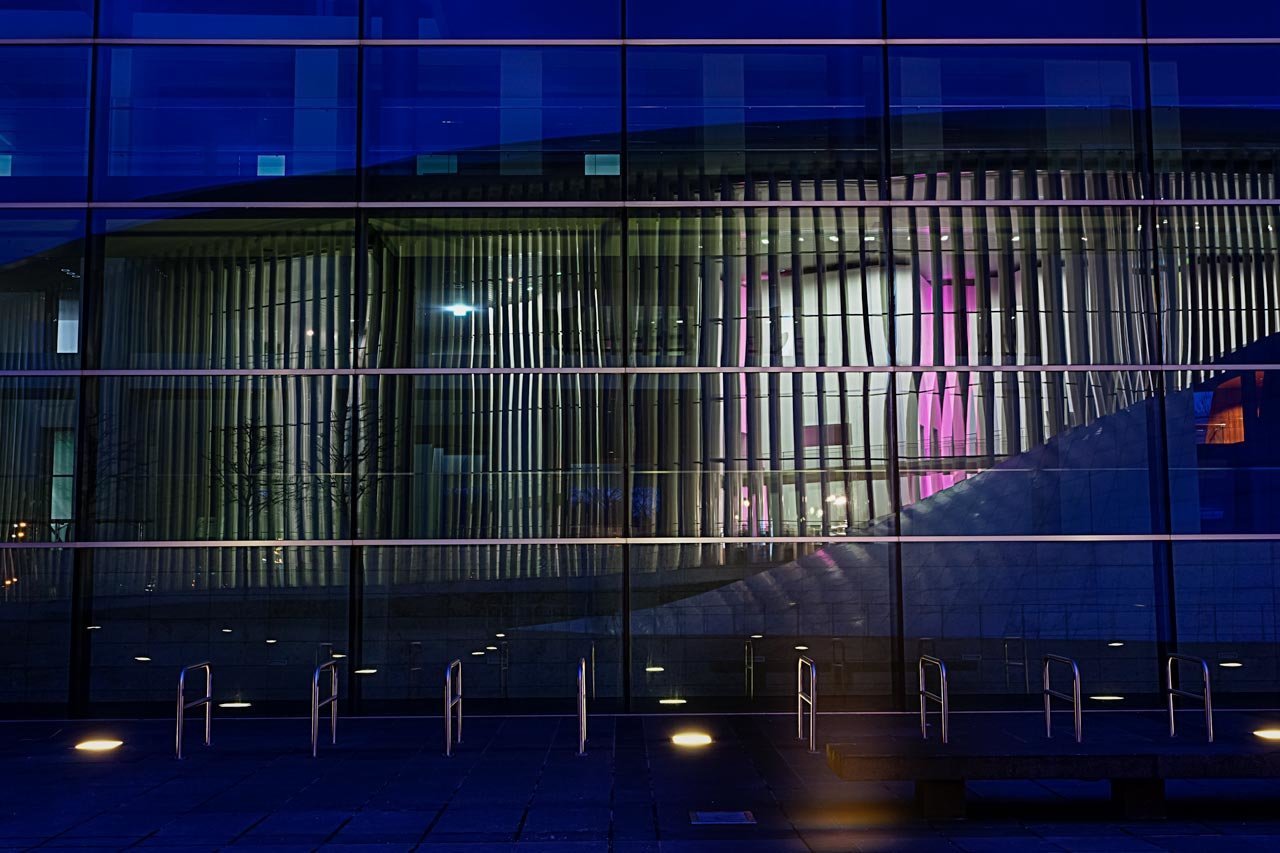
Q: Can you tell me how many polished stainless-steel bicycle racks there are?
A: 8